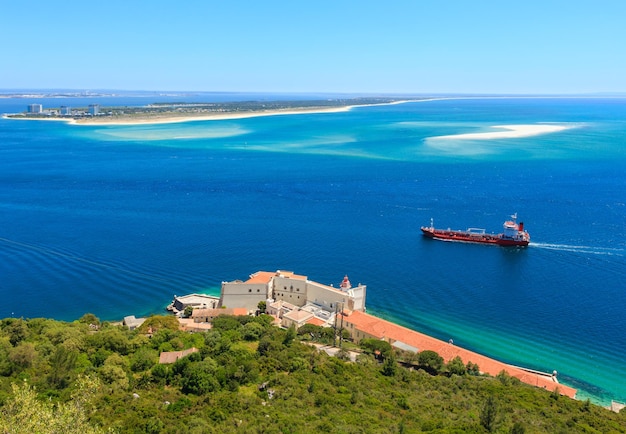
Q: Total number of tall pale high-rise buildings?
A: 3